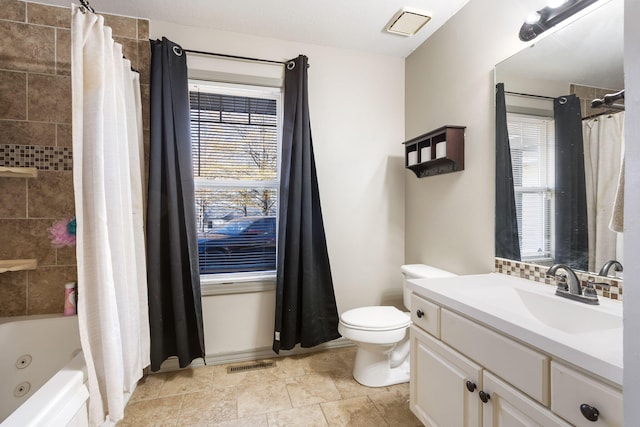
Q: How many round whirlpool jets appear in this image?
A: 2